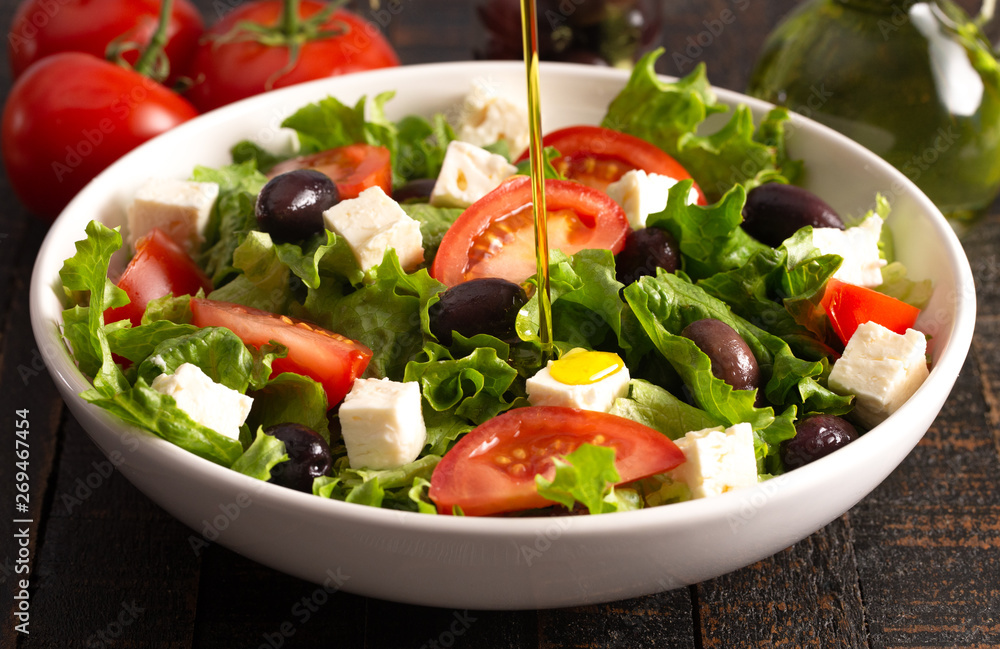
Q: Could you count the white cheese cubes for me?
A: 11